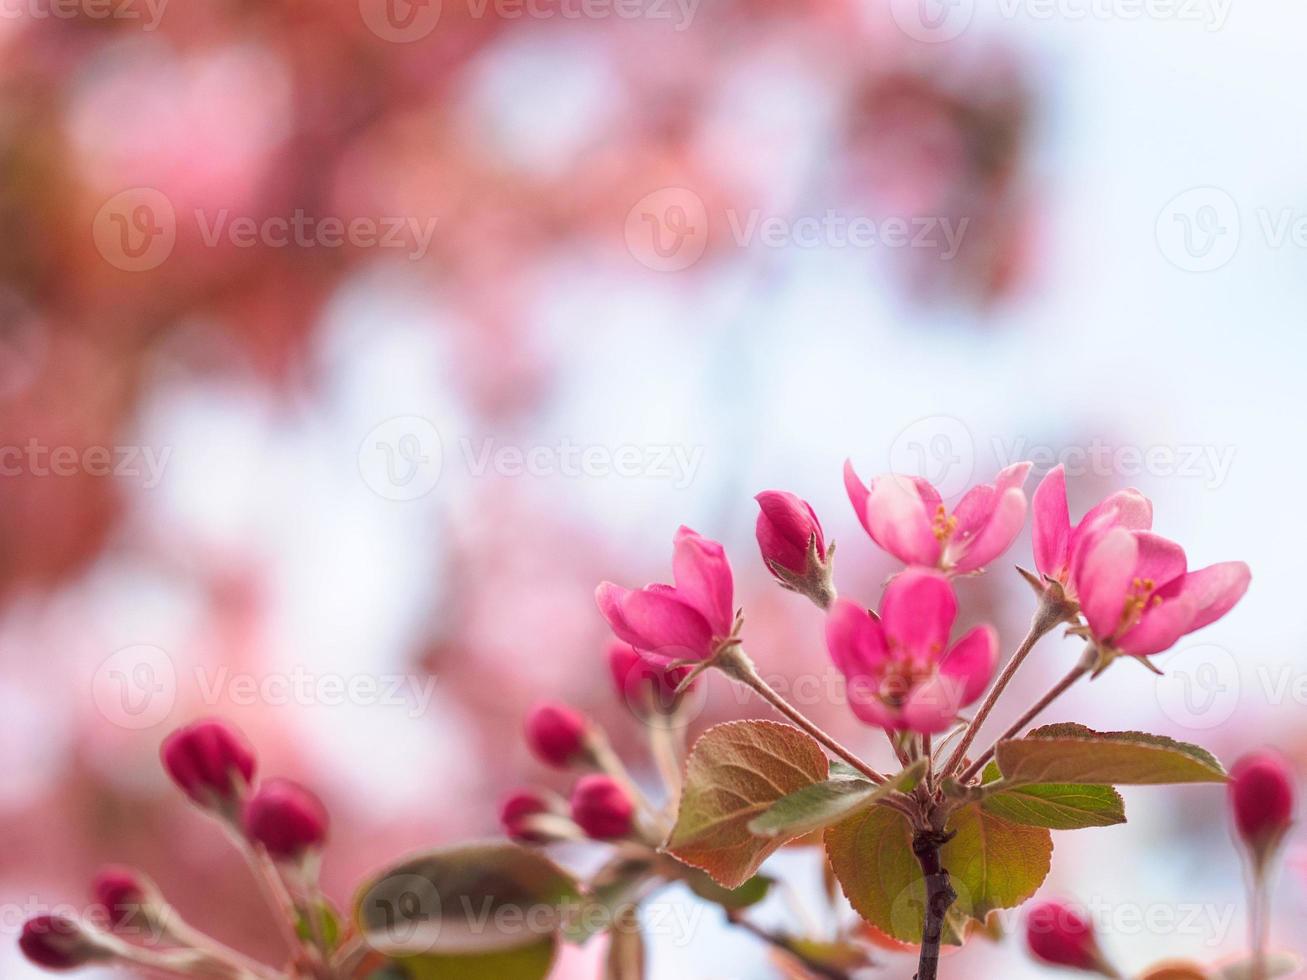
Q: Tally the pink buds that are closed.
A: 11